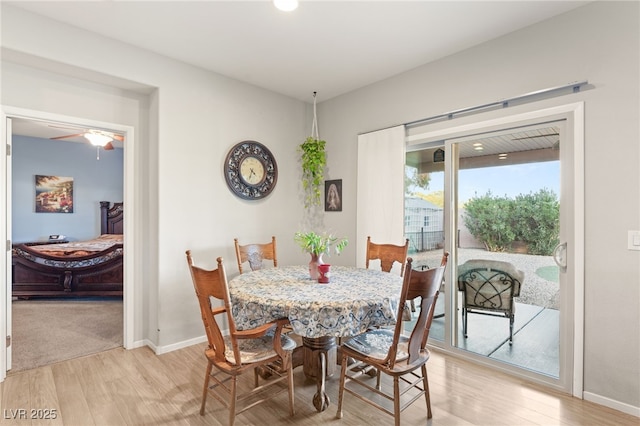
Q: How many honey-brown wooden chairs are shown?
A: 4